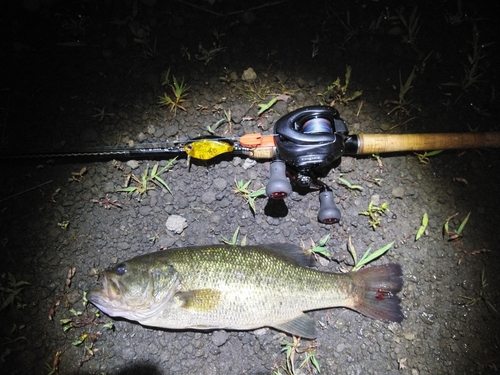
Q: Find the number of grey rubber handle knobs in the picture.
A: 2